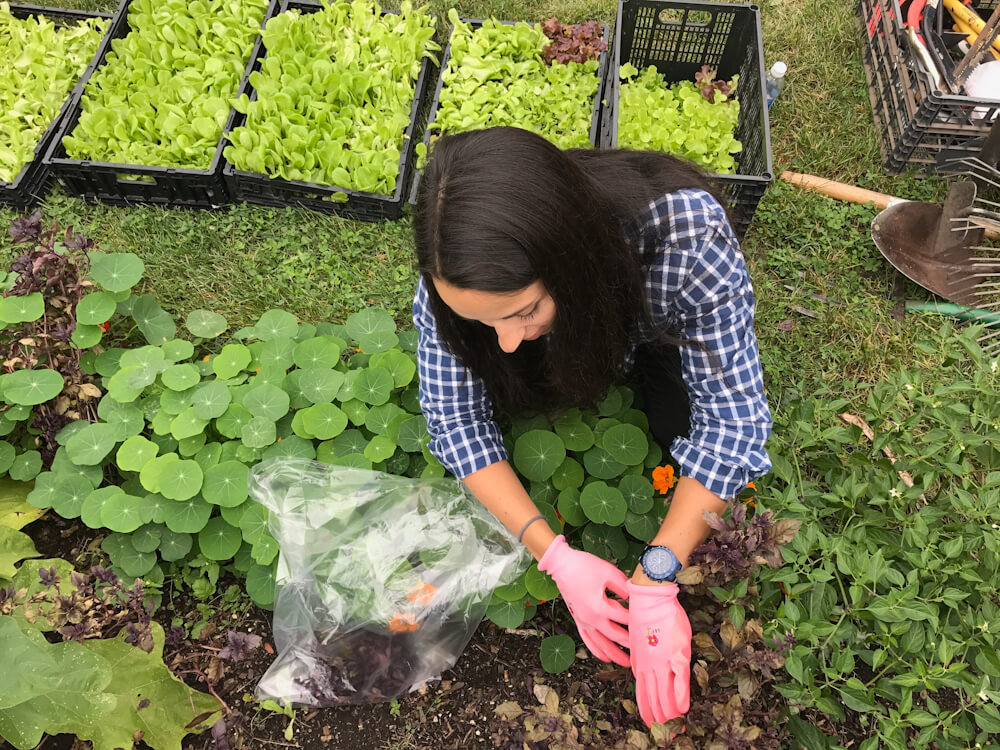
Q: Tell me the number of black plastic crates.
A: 6